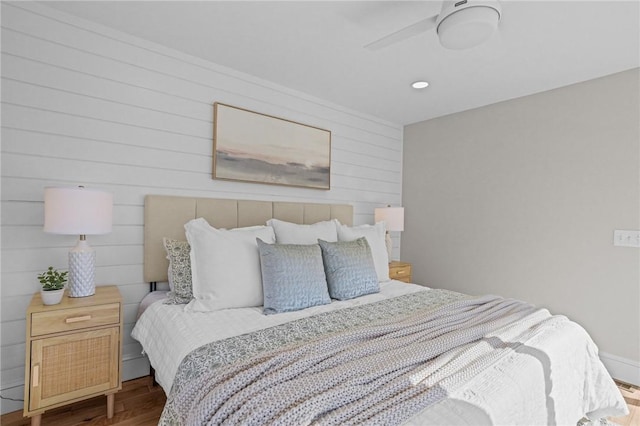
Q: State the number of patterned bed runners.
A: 1